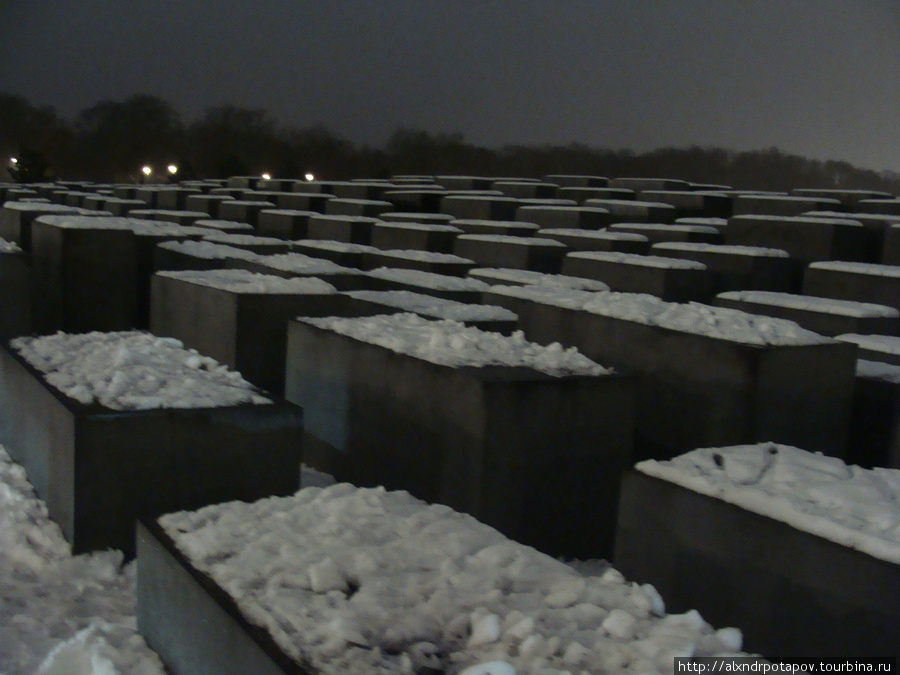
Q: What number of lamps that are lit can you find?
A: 5